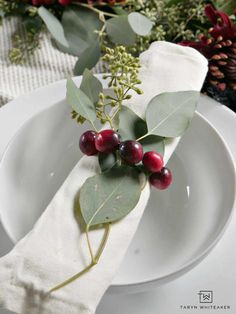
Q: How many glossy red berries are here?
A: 5